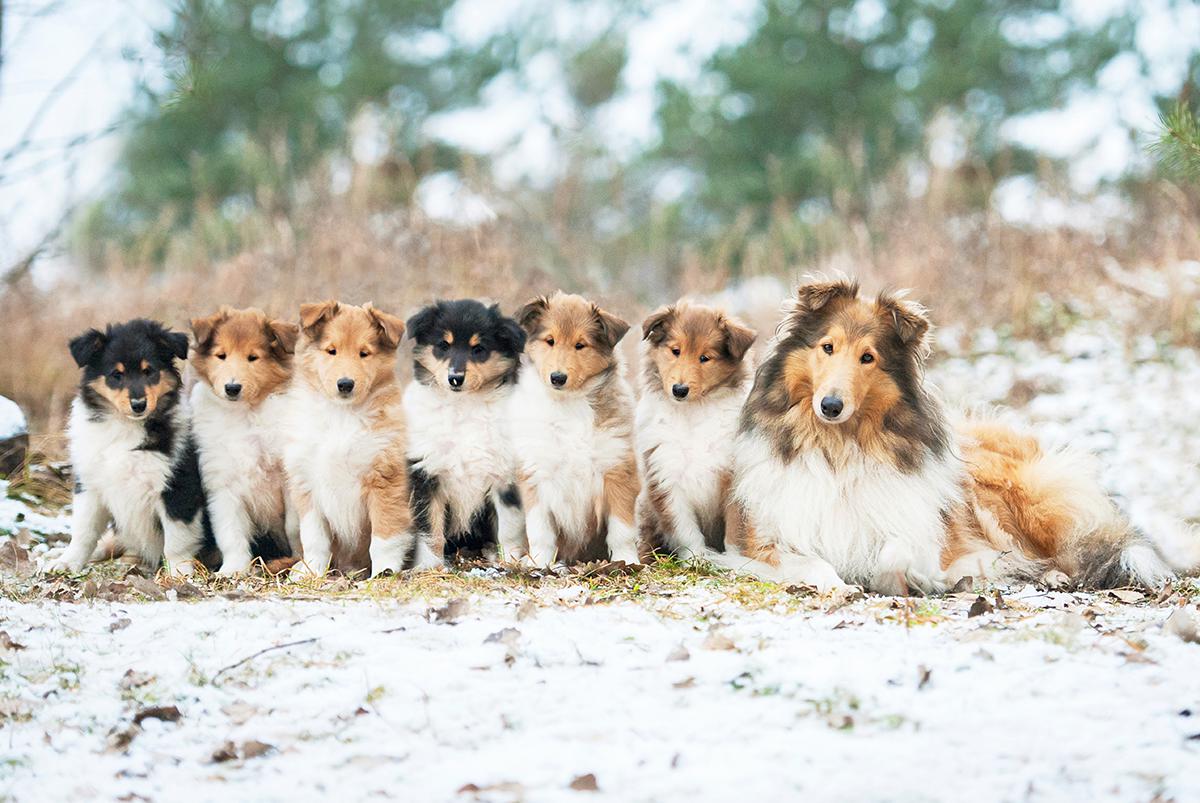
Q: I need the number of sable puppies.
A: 4